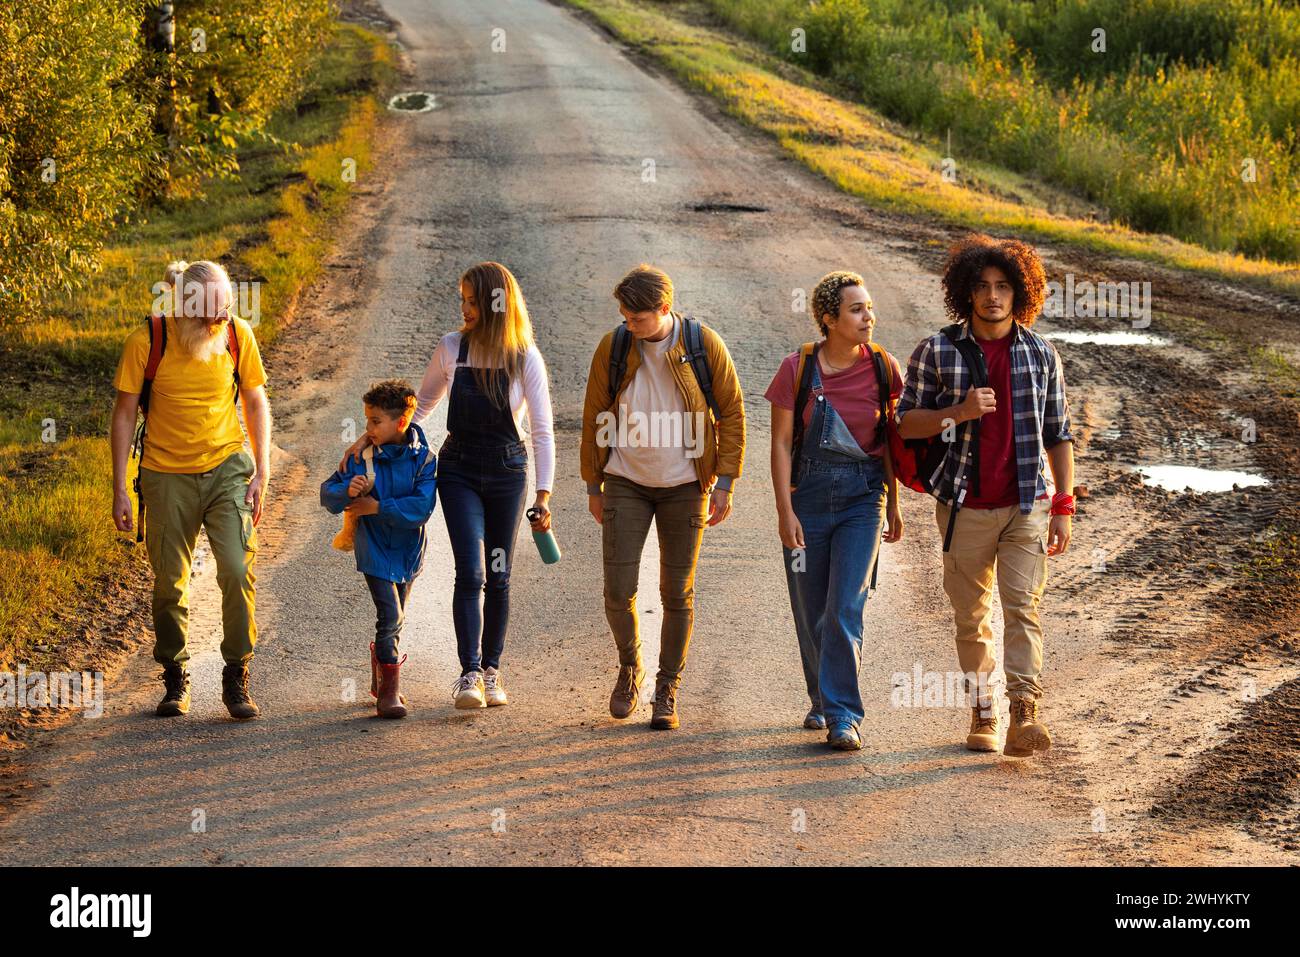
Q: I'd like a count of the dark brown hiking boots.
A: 4